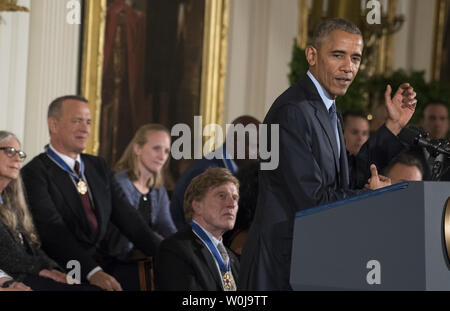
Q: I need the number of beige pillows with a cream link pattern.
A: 0